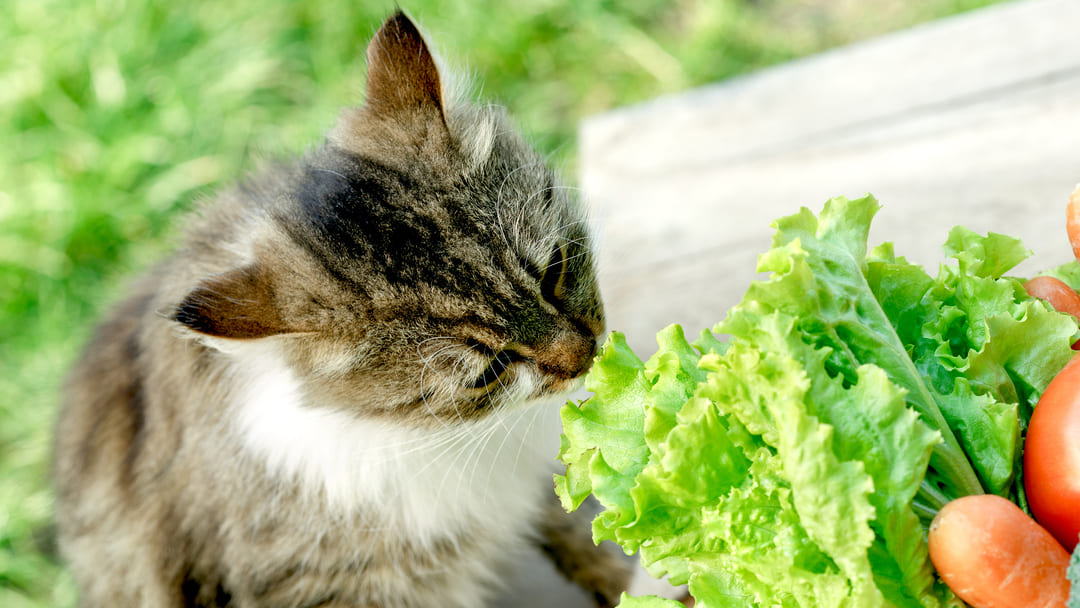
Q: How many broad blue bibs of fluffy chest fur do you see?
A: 0